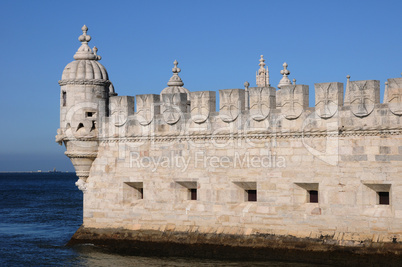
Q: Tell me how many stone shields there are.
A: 10